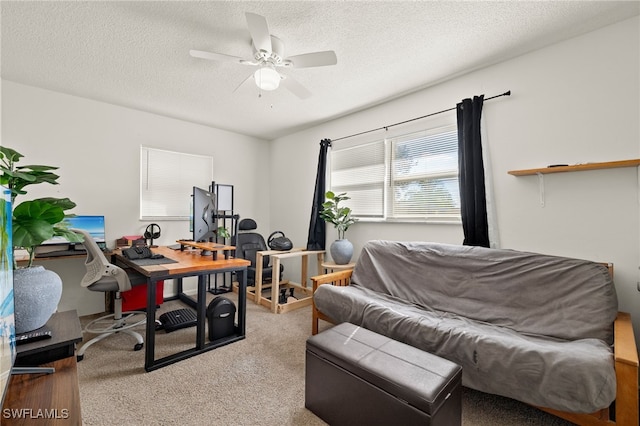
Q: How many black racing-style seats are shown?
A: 1